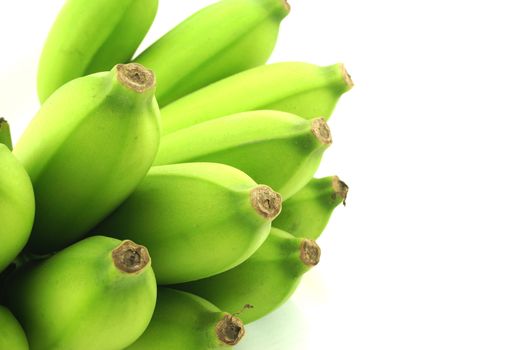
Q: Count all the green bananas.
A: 12